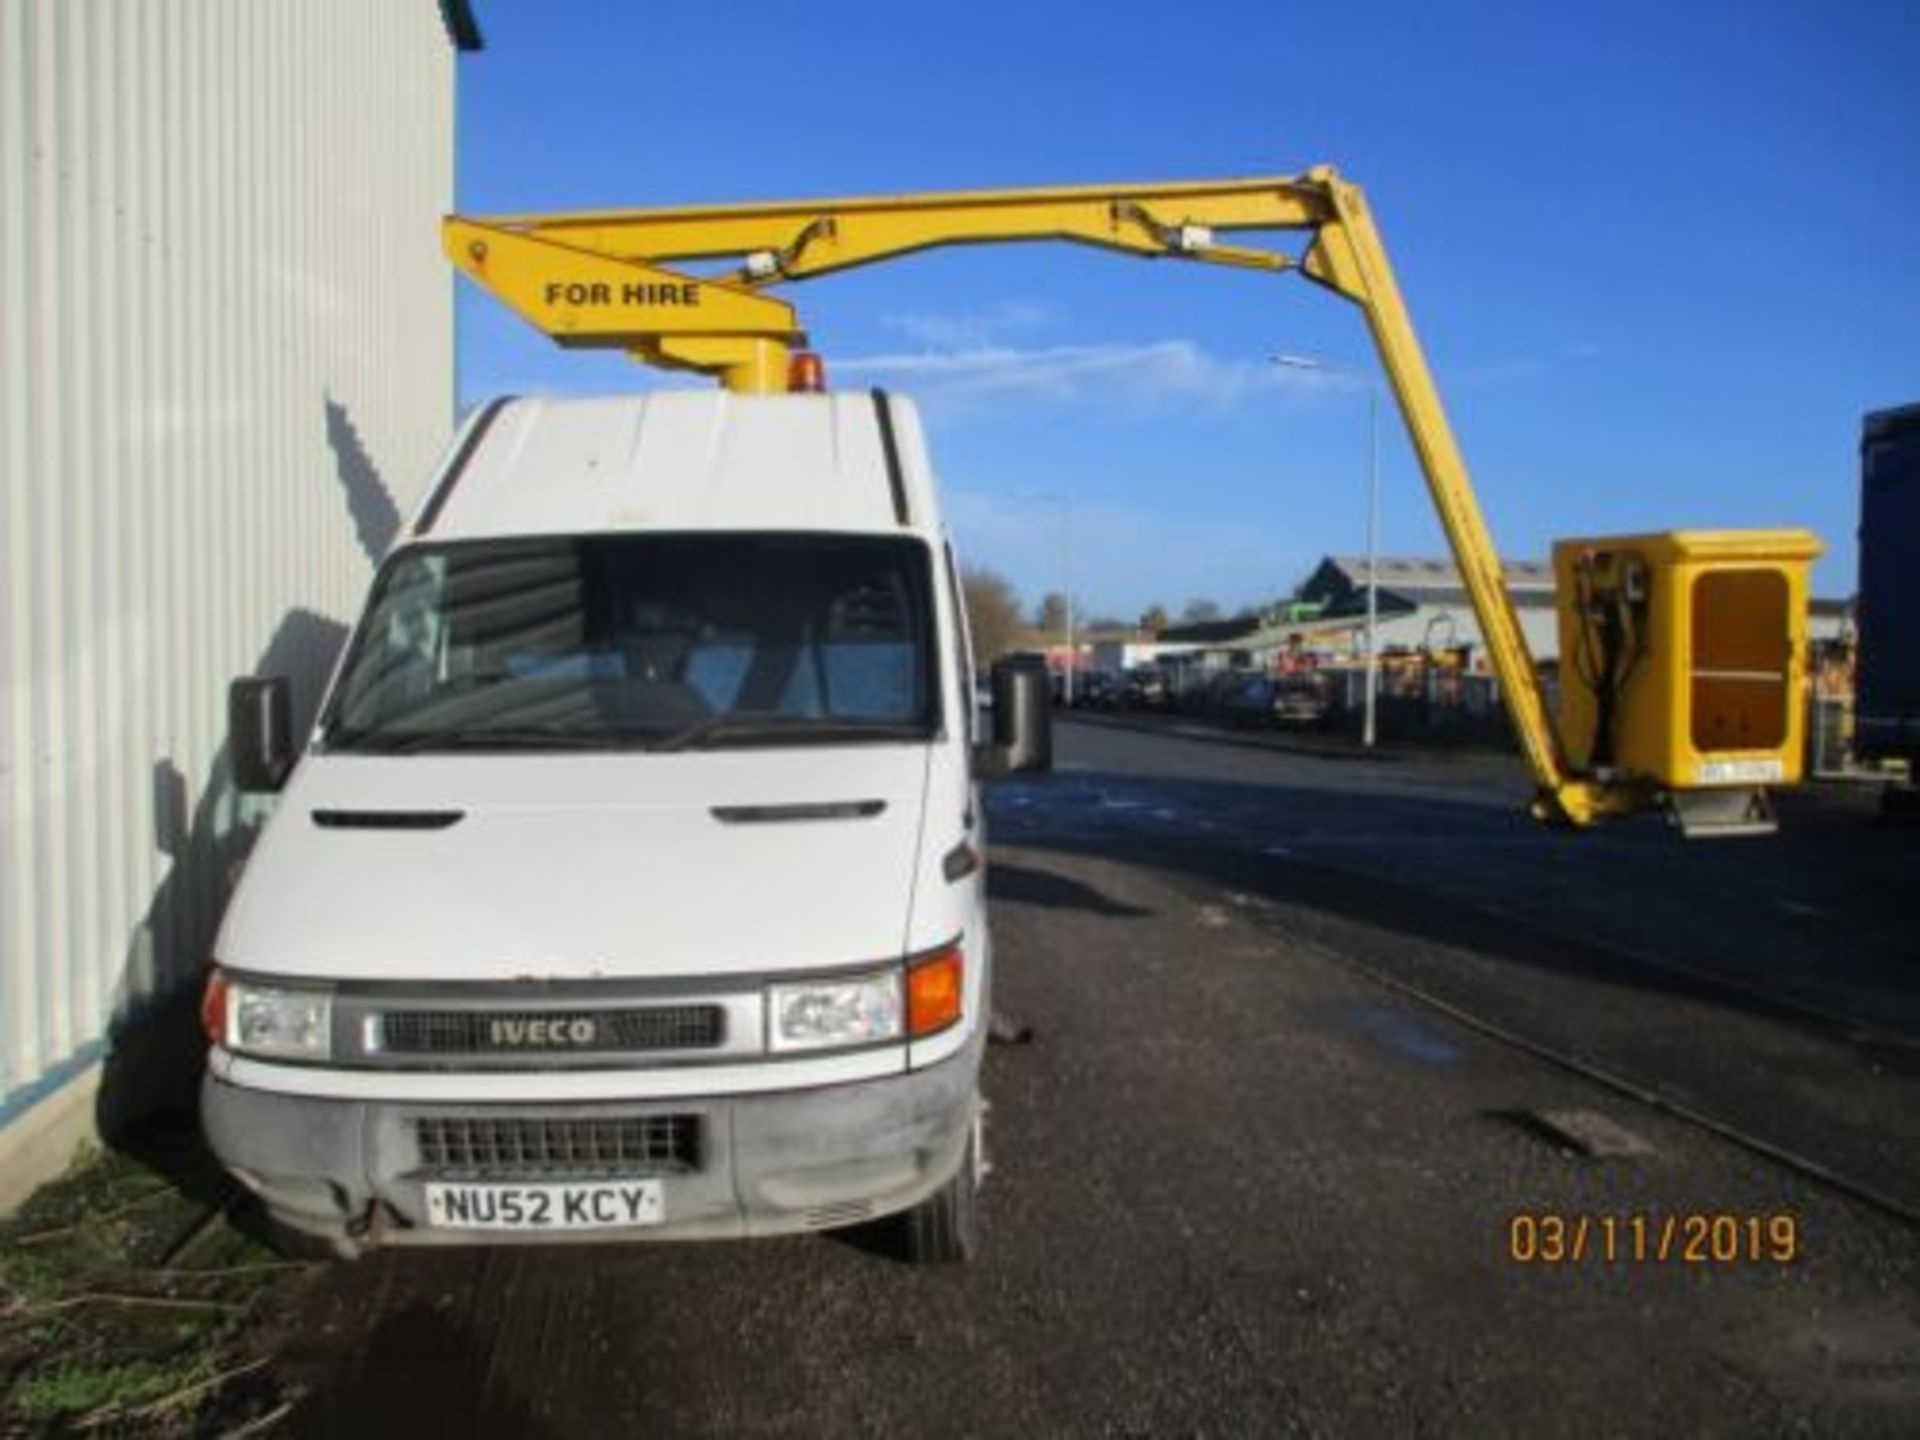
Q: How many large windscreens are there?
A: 1